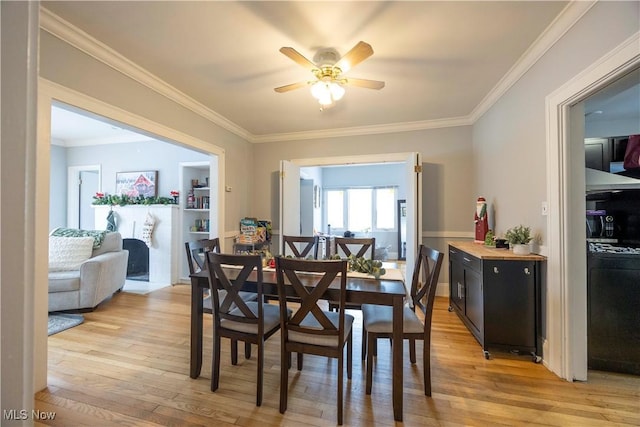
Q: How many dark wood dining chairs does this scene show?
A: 6